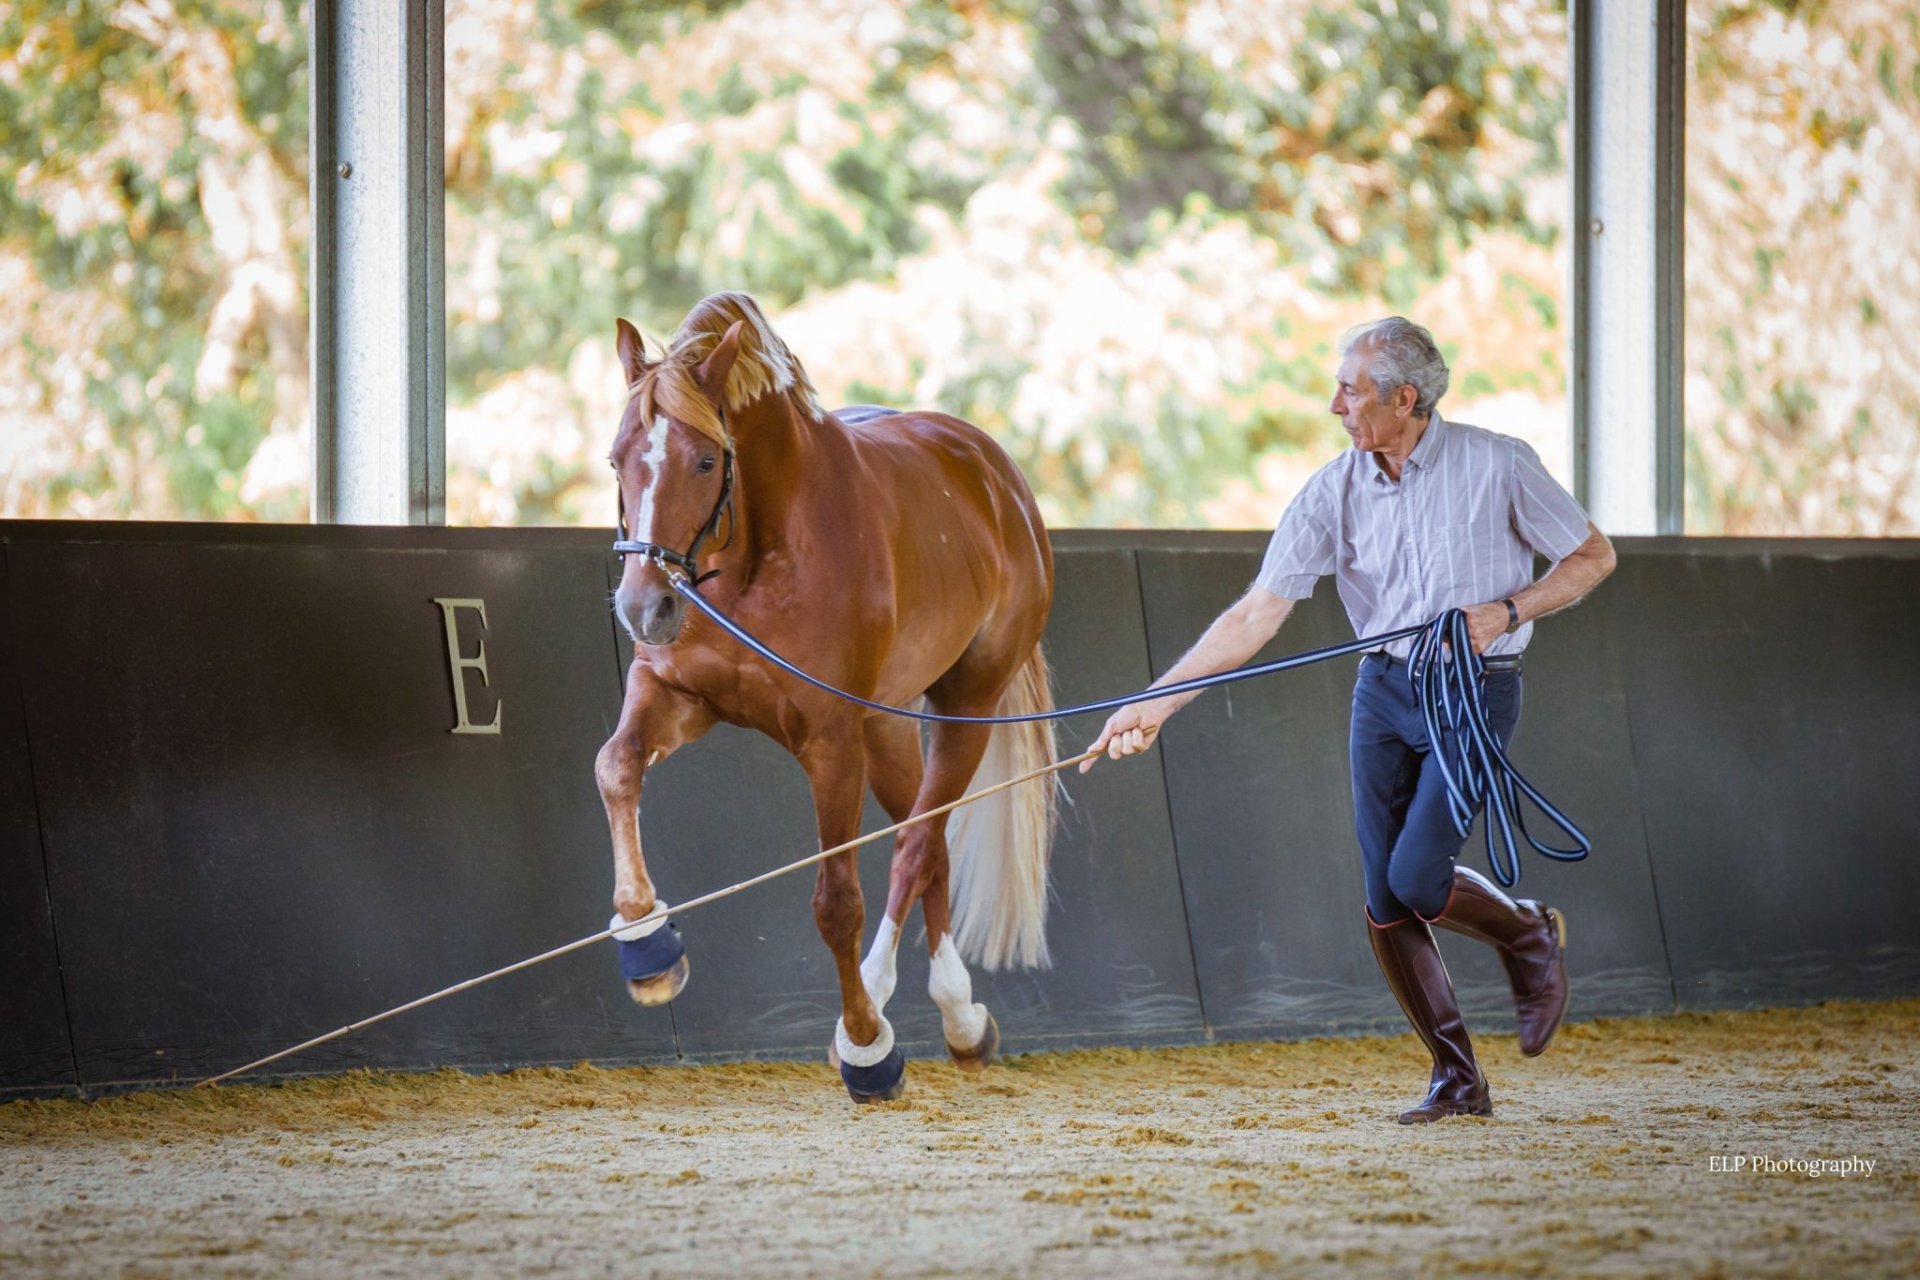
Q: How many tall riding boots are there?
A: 2